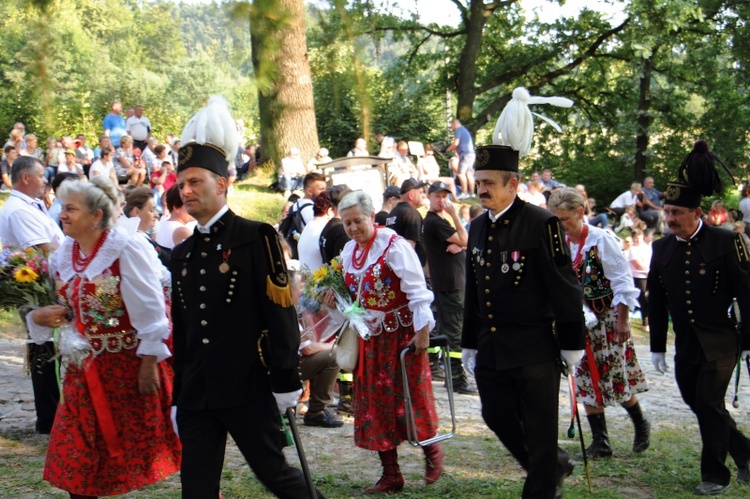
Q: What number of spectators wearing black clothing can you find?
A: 4